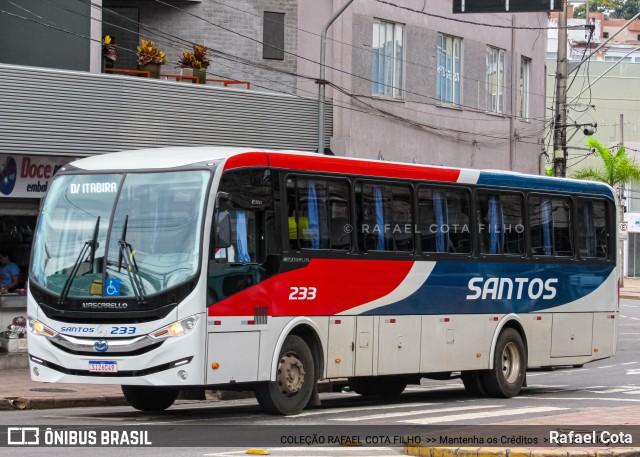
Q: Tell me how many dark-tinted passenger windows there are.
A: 6